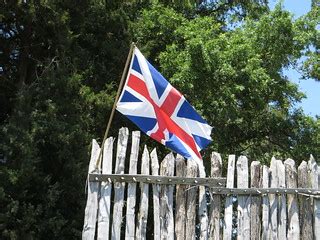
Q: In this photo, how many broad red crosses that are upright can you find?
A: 1